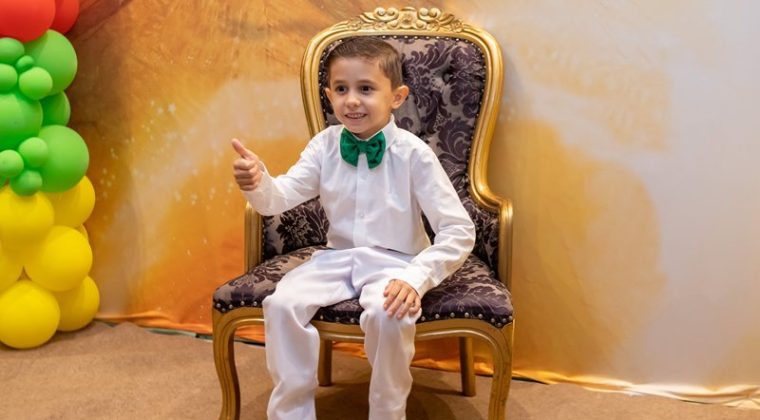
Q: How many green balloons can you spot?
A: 11